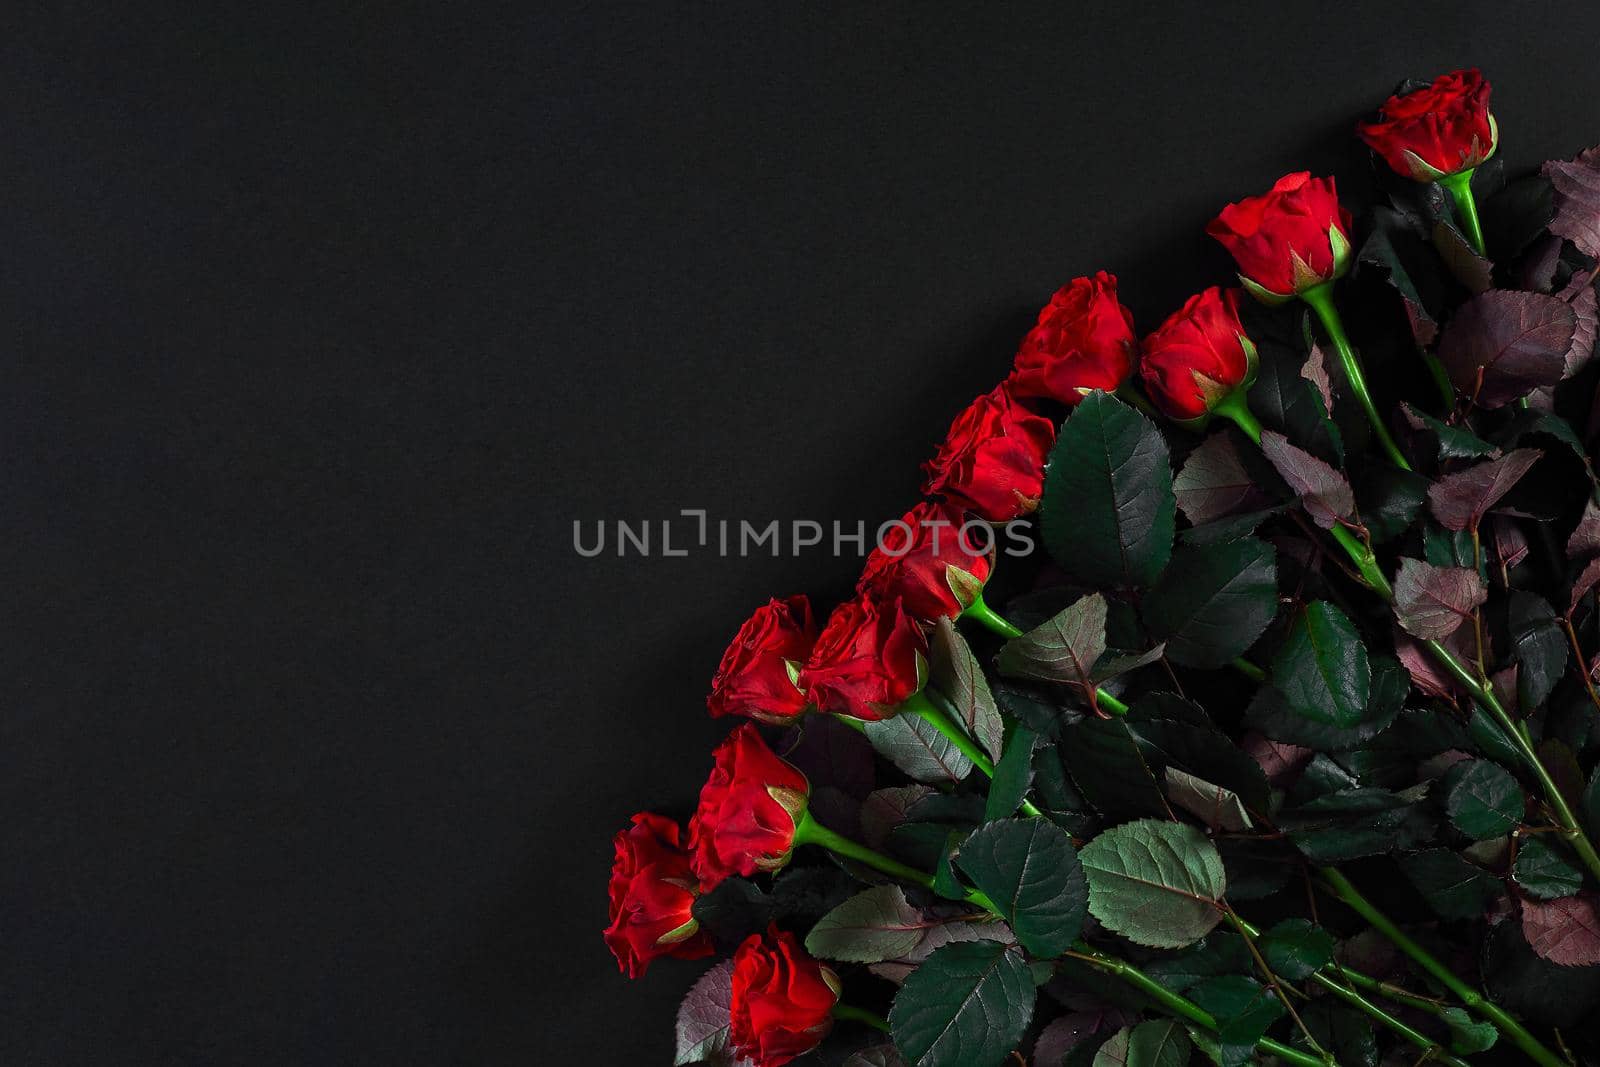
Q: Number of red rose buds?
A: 11